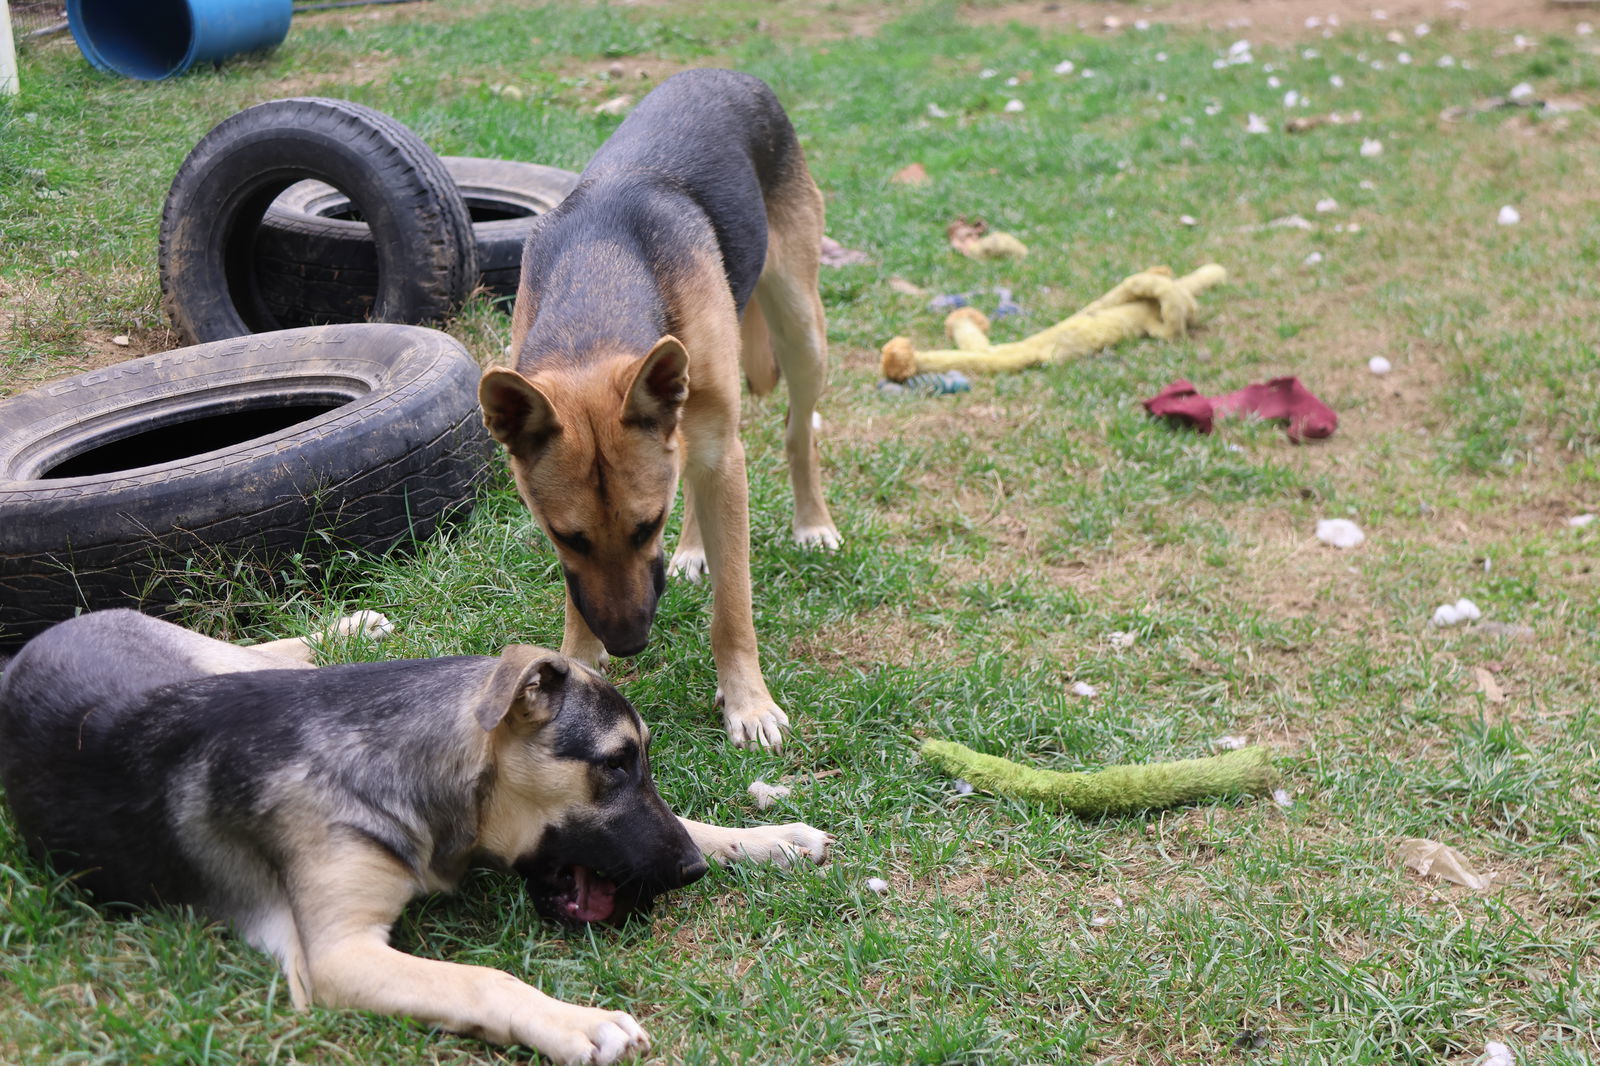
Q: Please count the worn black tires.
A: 3